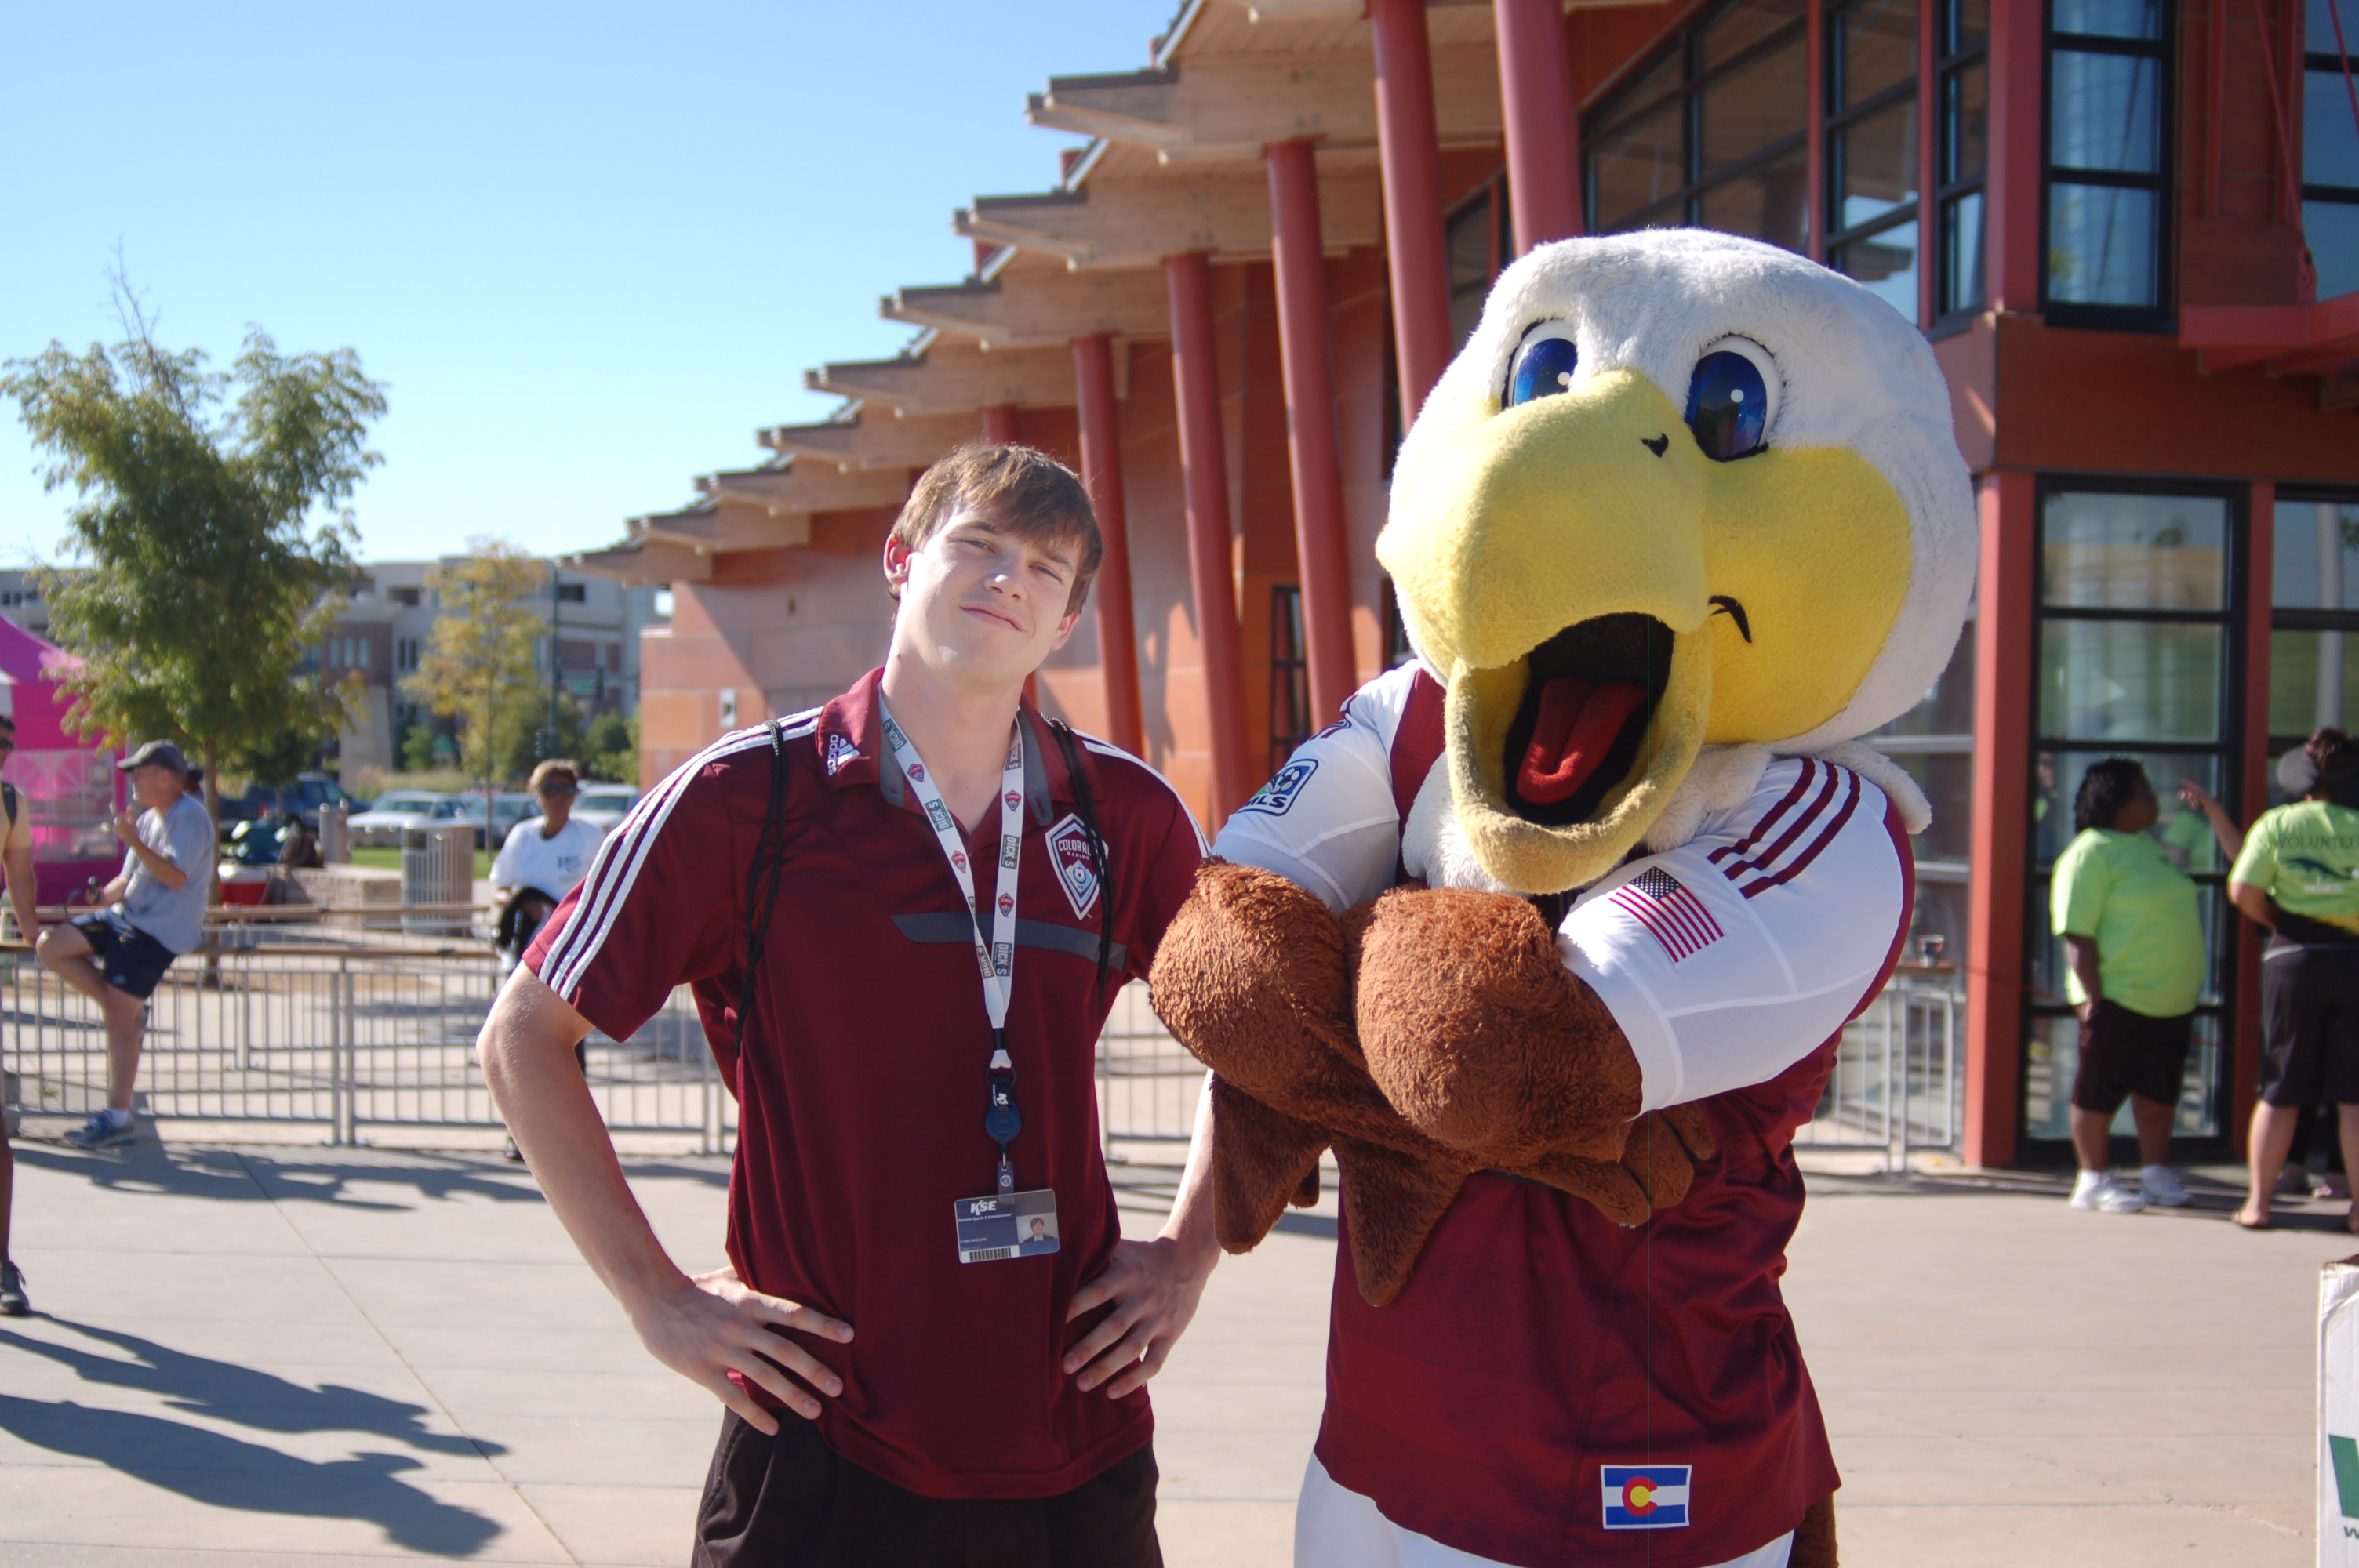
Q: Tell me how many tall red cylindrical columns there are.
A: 6